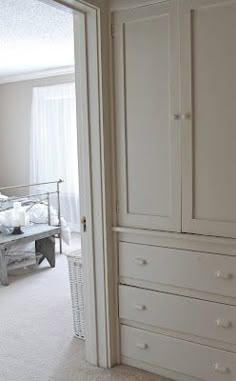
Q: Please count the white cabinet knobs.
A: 8